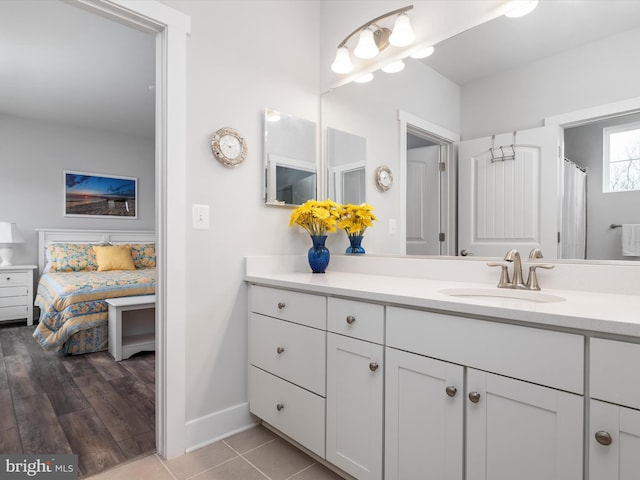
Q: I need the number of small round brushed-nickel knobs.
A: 8